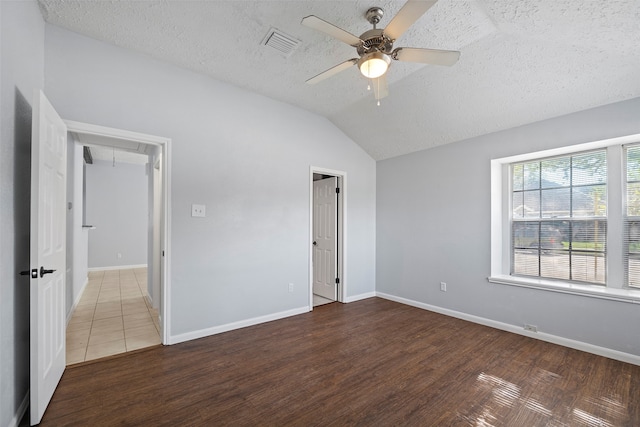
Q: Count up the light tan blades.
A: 5